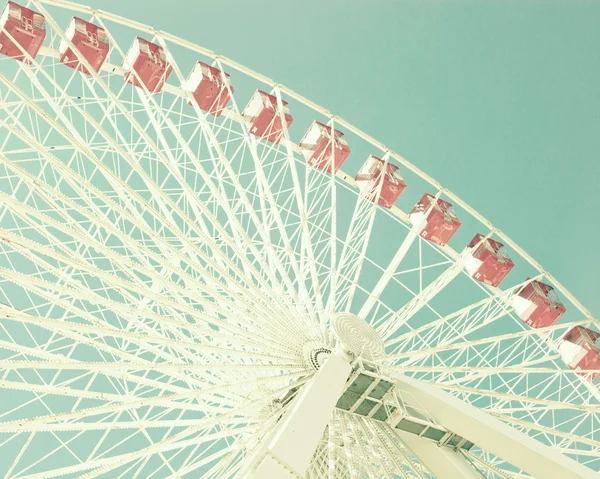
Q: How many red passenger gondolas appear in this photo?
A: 11